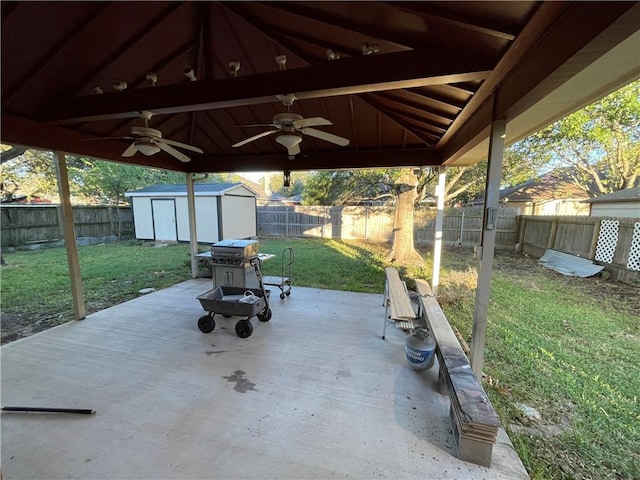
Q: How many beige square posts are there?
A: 4